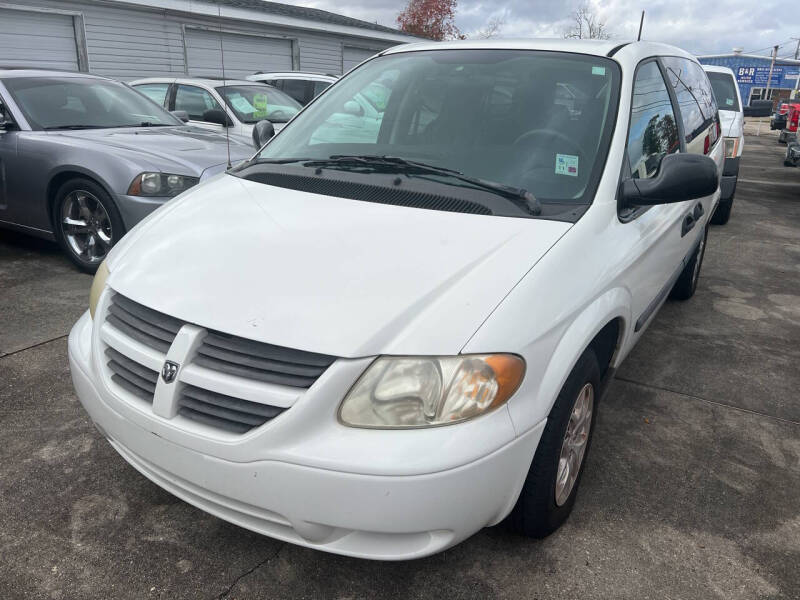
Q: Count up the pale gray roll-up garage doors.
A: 3